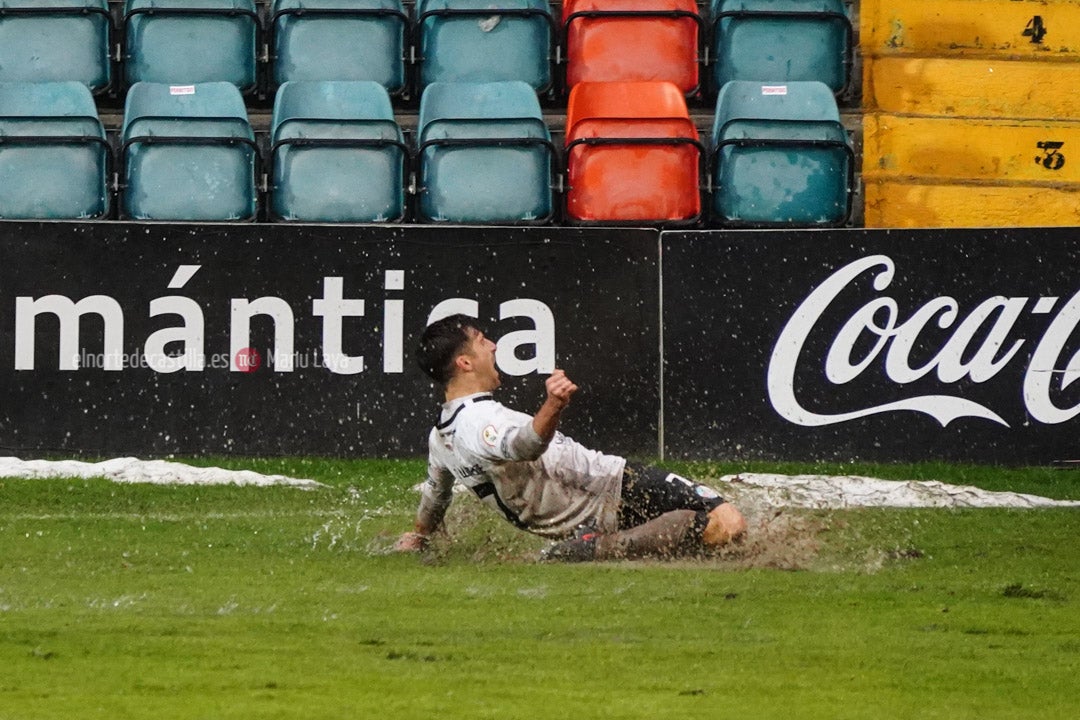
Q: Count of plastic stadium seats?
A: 12